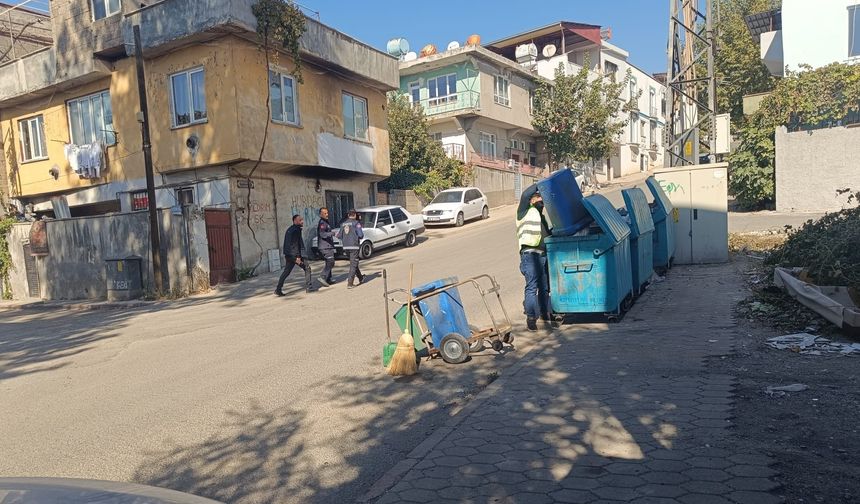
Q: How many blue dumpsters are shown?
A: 3